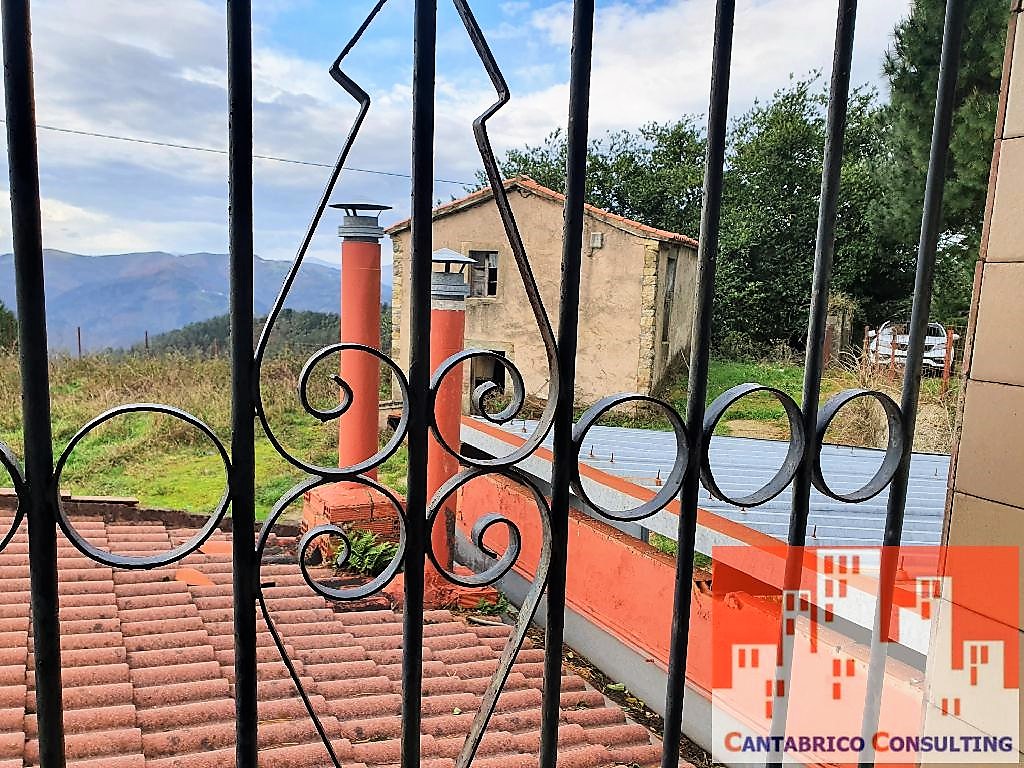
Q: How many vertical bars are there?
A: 7